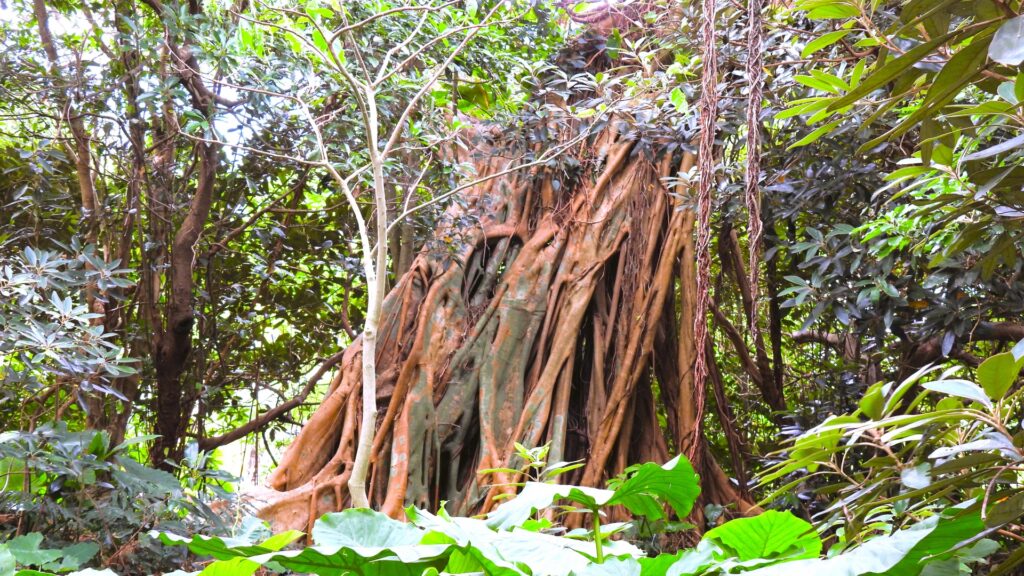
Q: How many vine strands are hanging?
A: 2